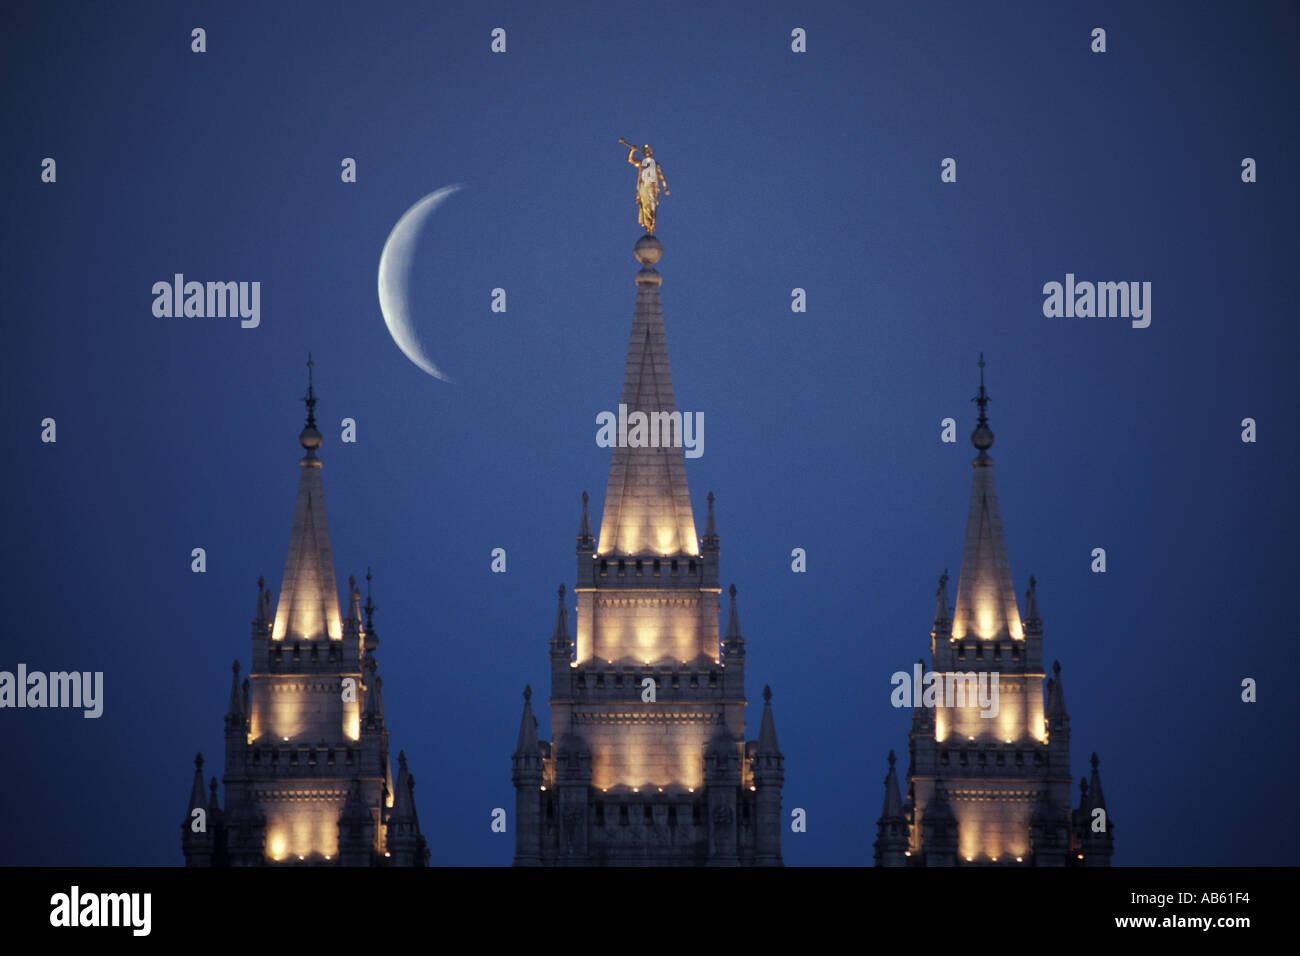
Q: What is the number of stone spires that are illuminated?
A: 3